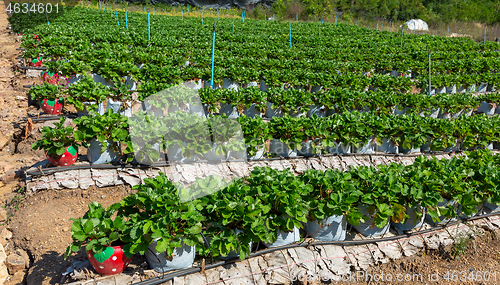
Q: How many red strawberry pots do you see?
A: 5